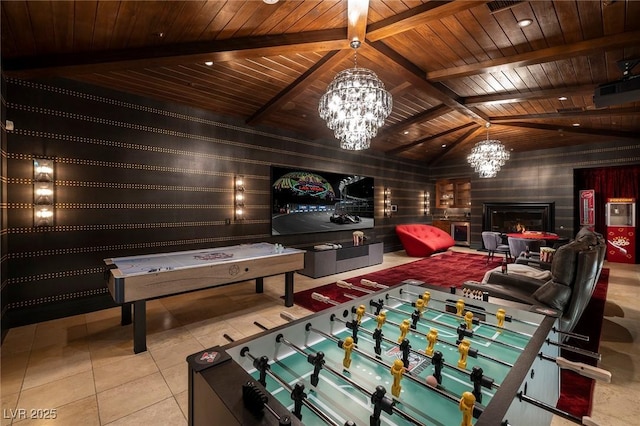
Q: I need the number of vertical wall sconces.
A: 4